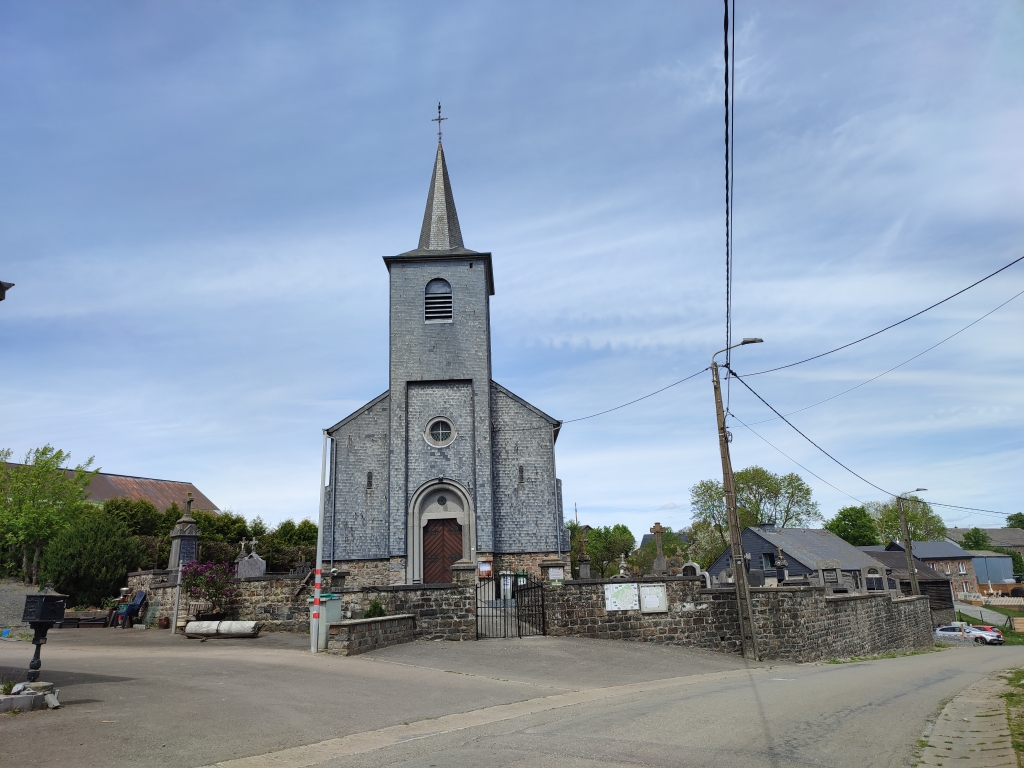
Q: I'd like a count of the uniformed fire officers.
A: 0